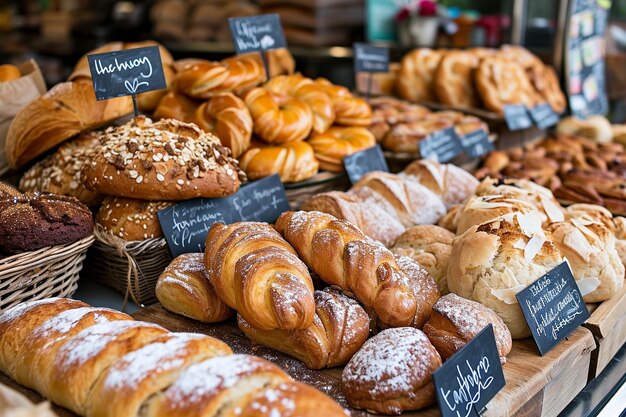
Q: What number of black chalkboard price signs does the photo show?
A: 11